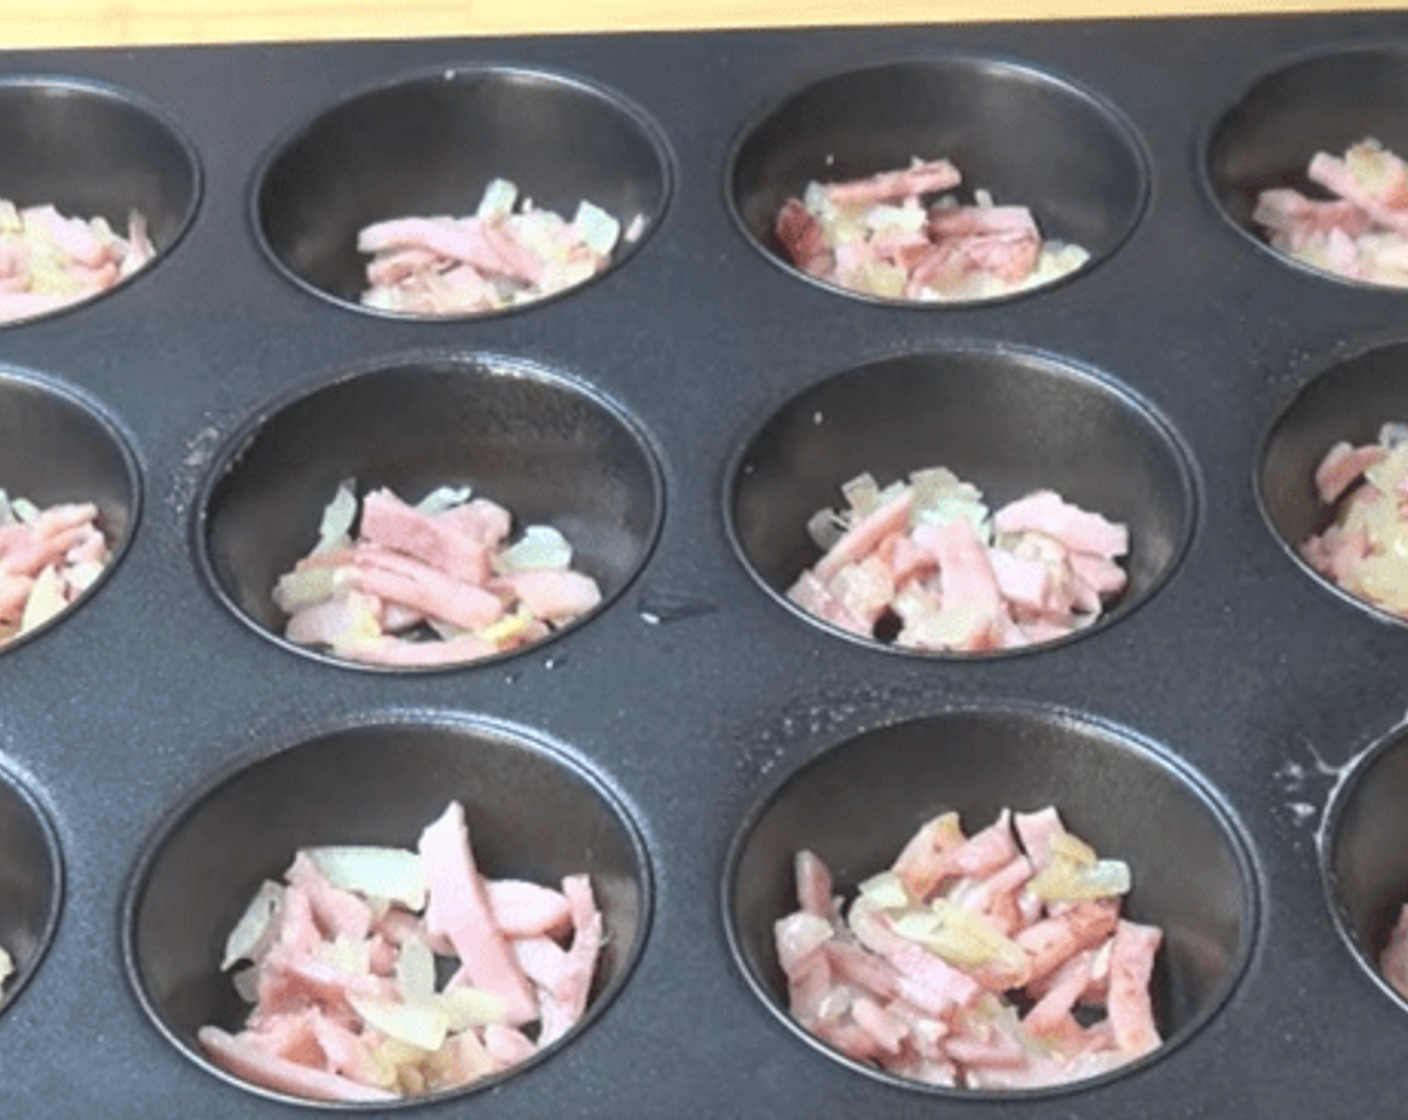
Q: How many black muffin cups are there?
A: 12